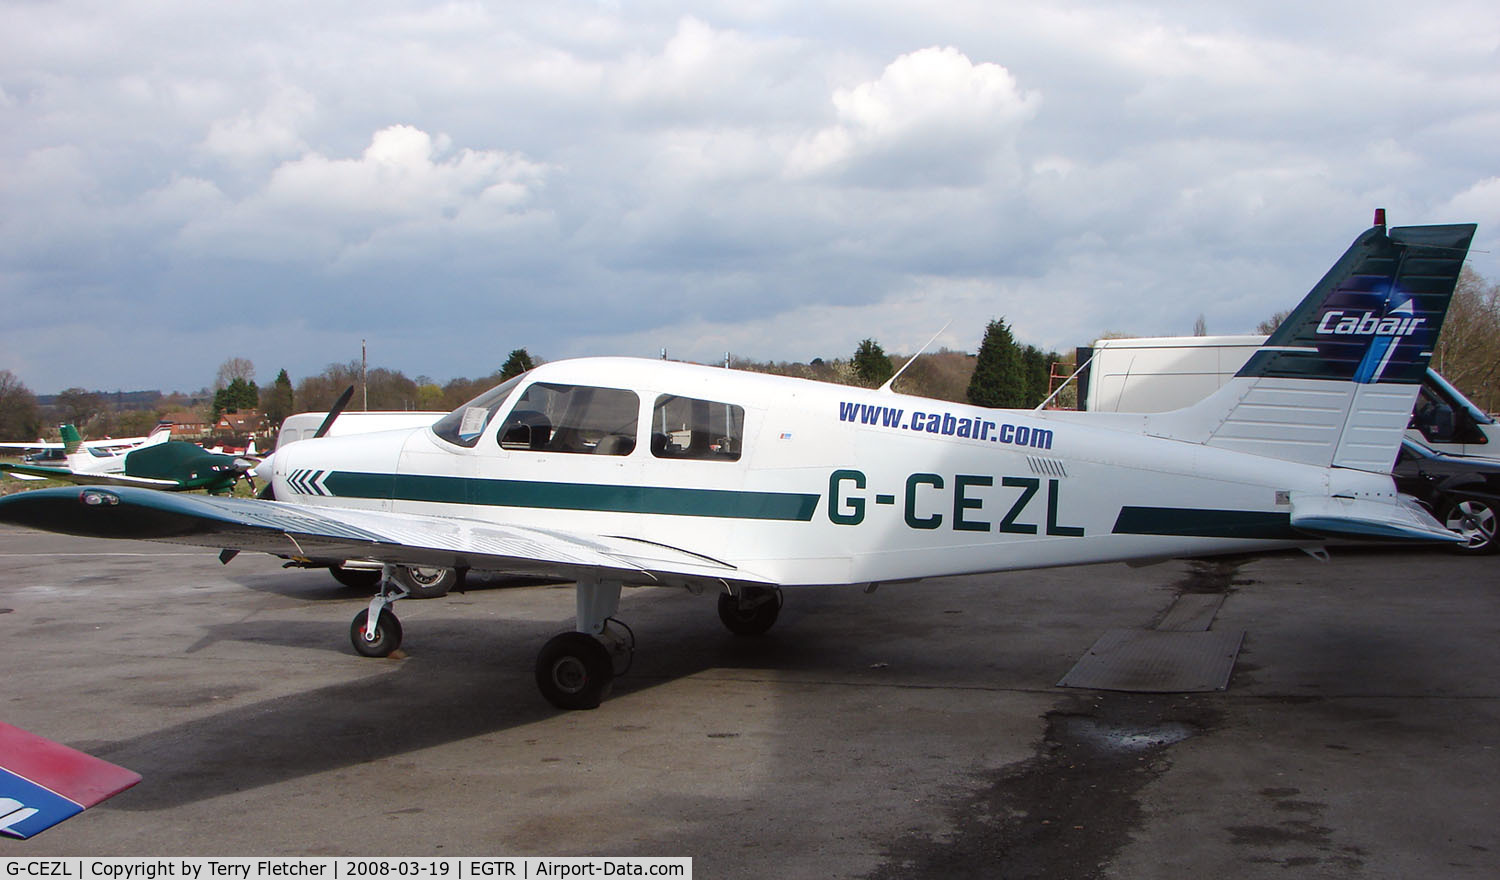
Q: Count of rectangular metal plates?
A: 2